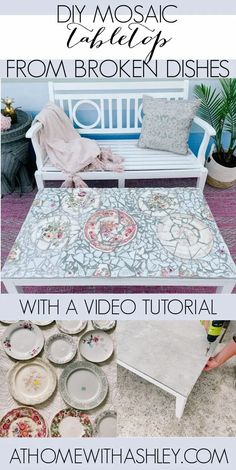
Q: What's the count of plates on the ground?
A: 12